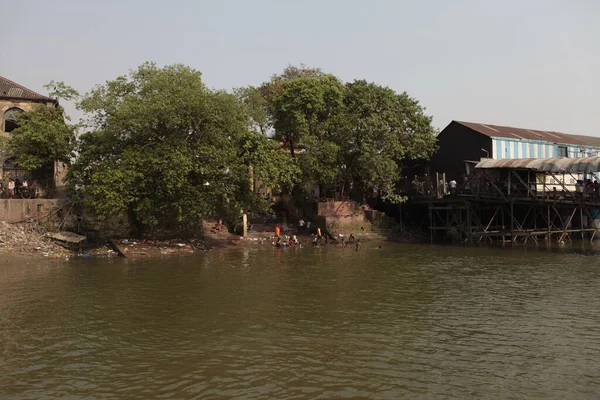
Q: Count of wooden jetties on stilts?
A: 1